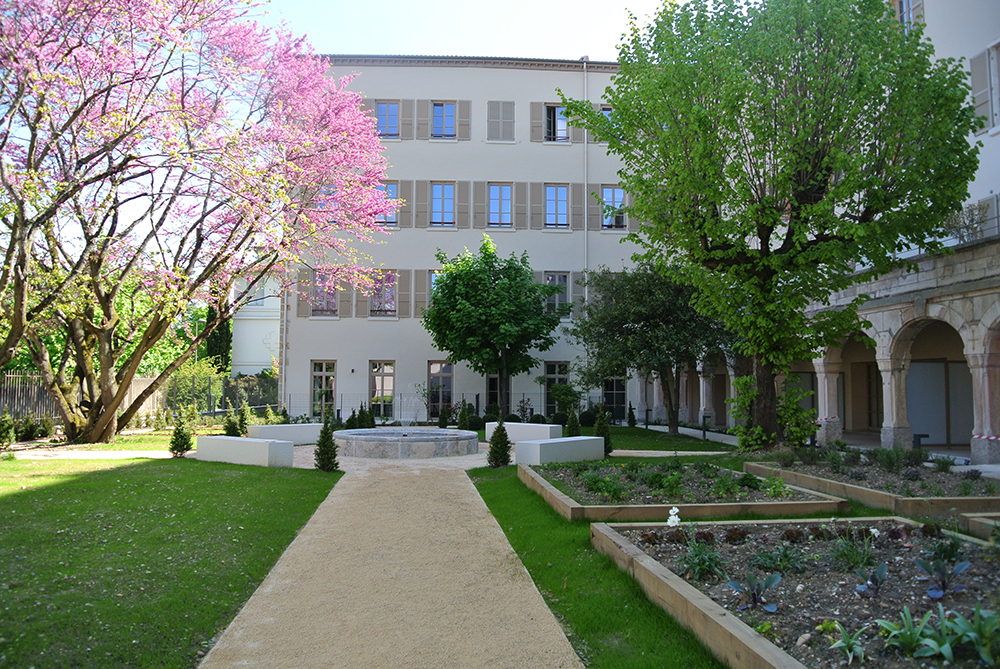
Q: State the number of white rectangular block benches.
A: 4